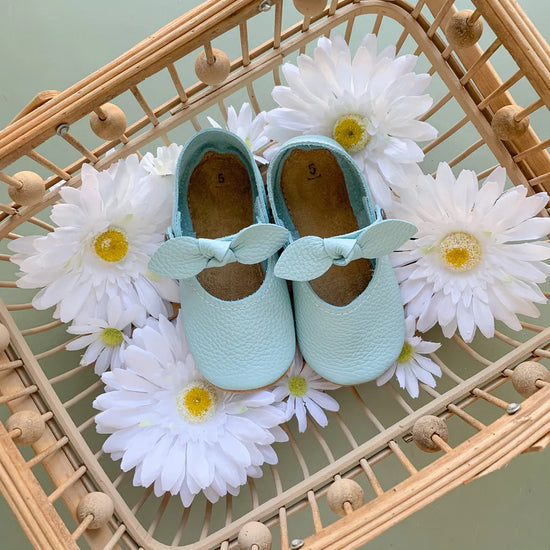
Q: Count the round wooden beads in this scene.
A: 13